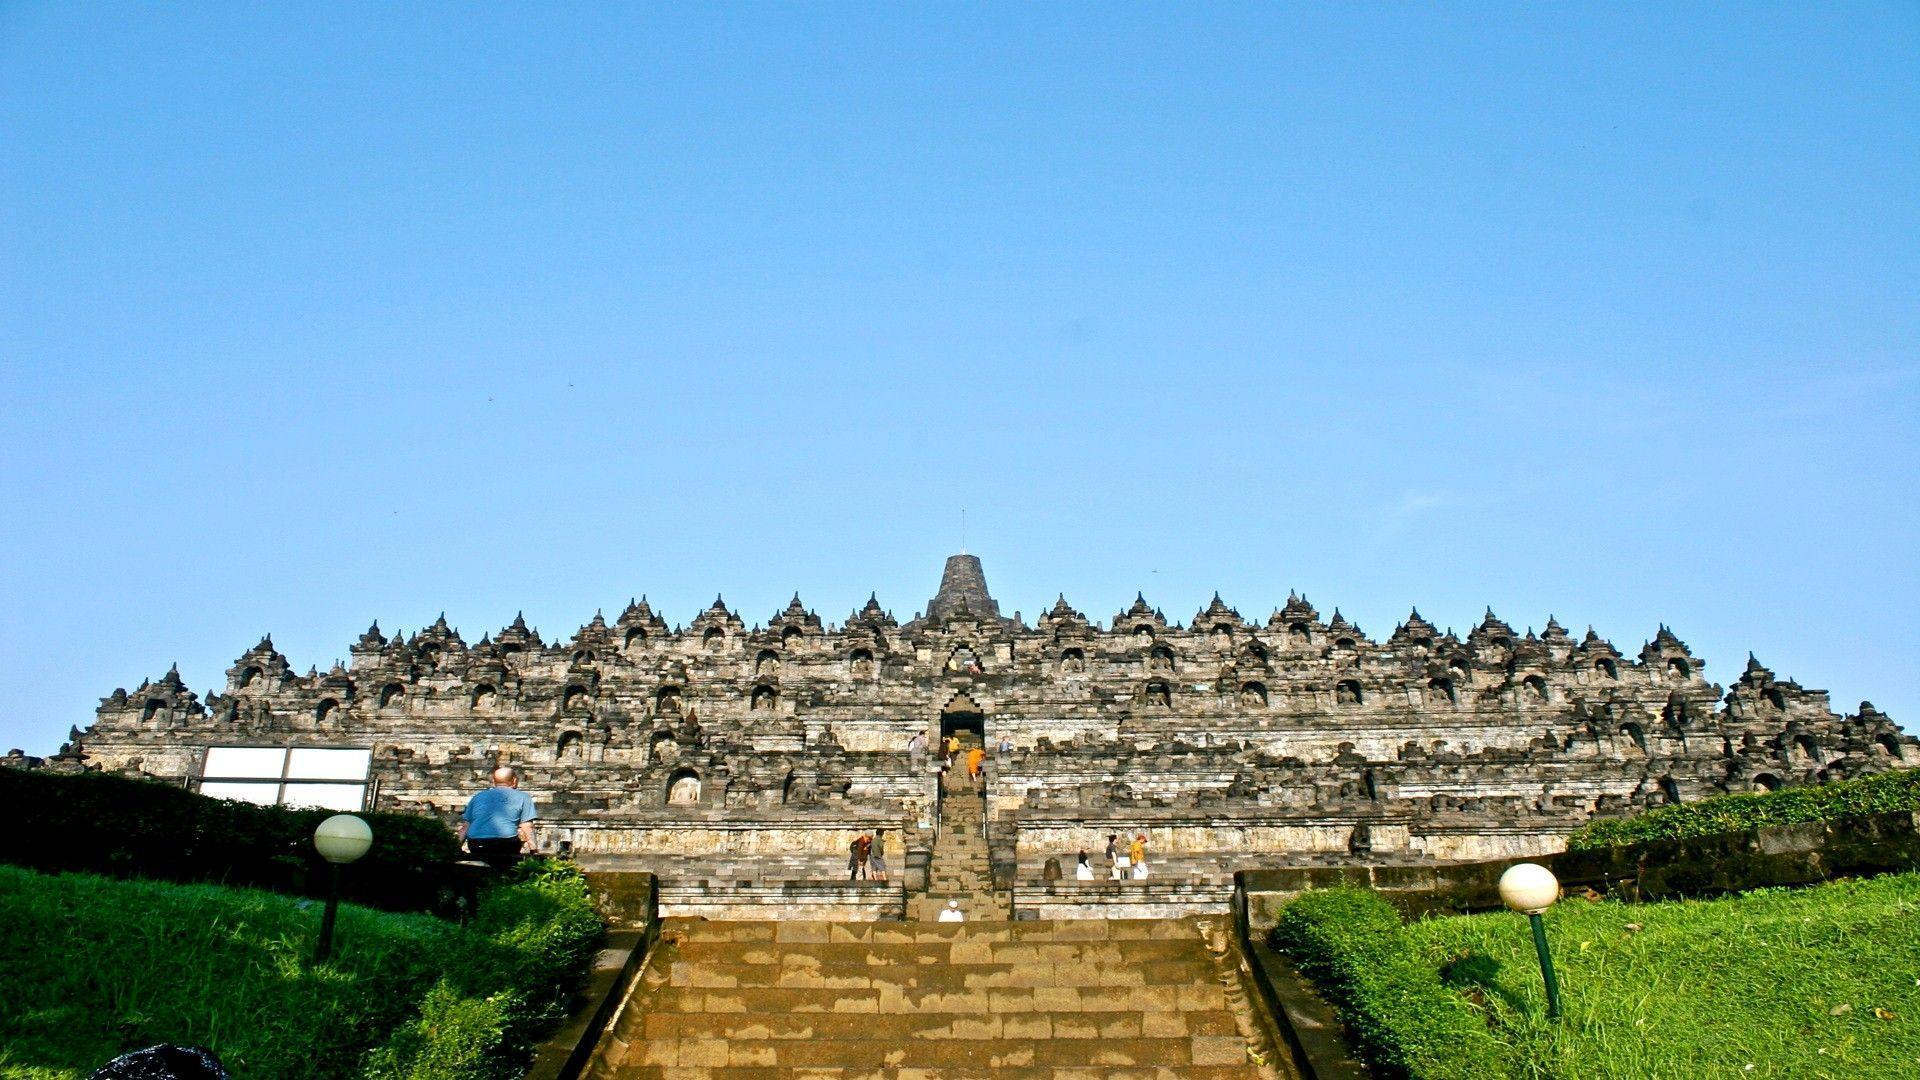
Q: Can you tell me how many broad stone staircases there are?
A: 1